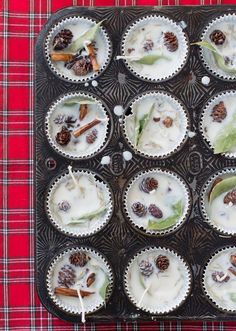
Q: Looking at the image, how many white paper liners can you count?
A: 12